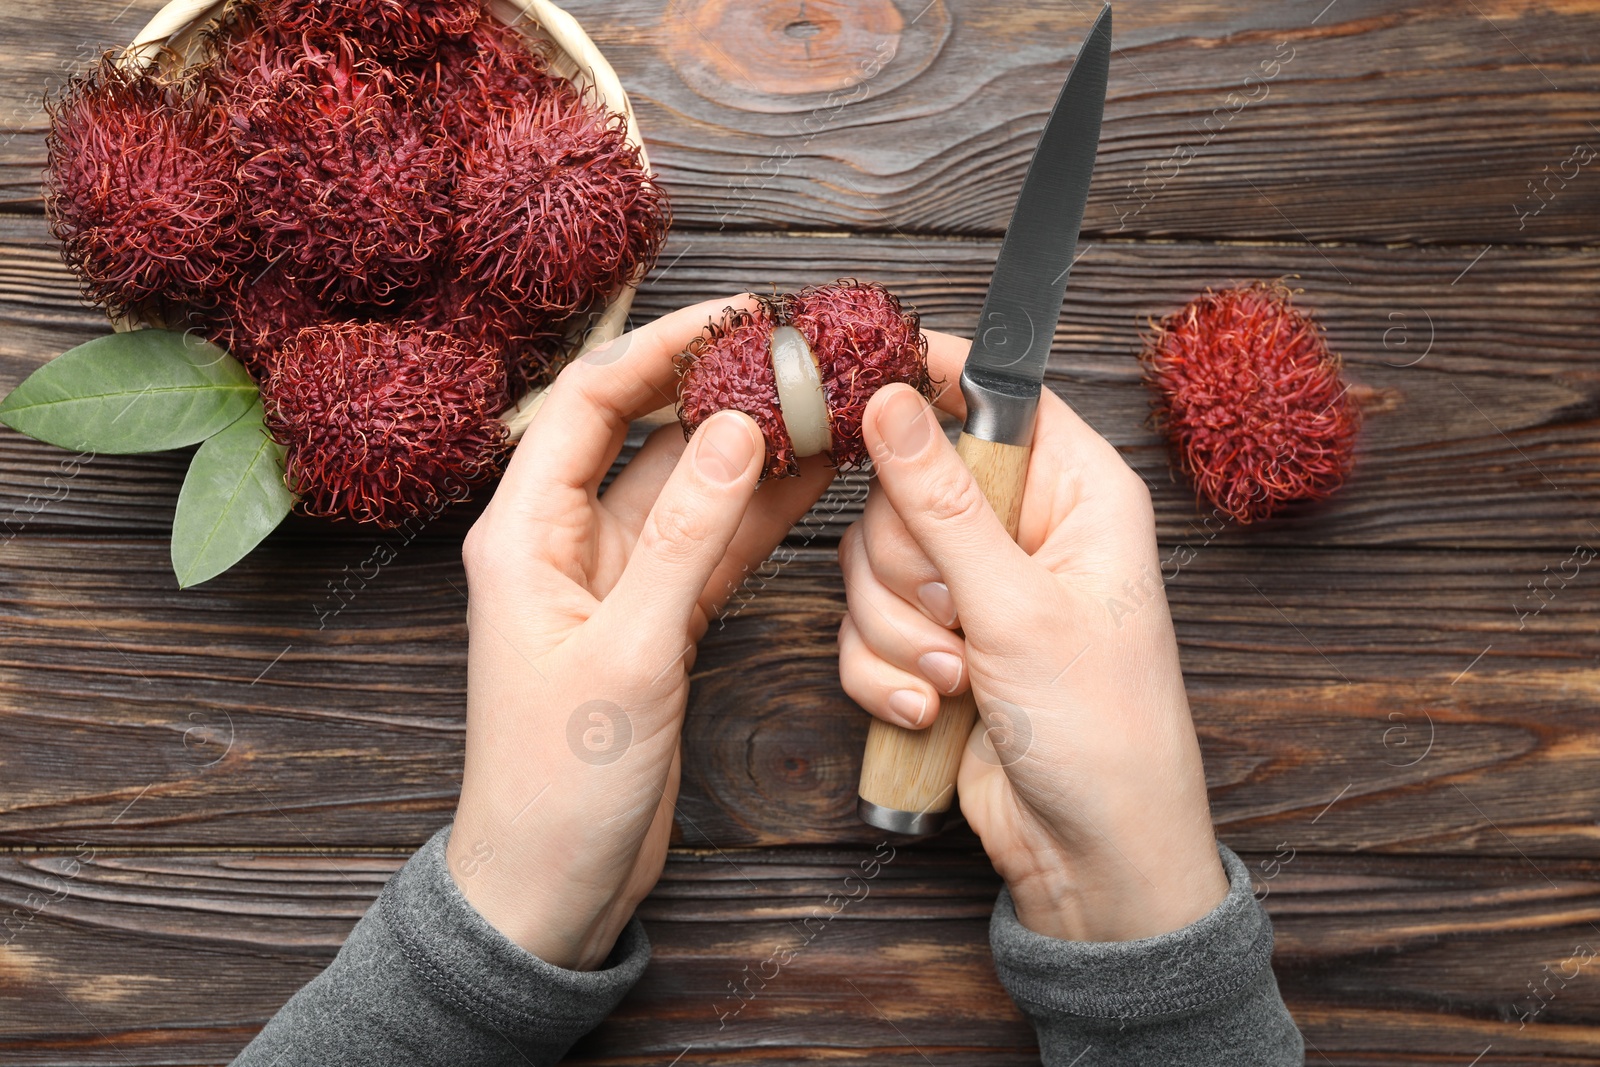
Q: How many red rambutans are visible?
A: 11